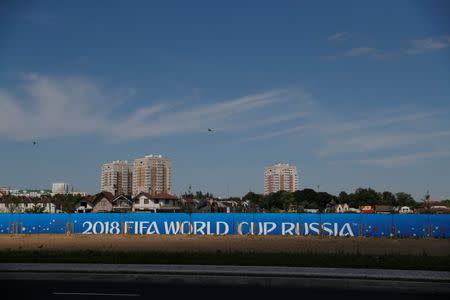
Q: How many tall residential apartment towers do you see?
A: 3